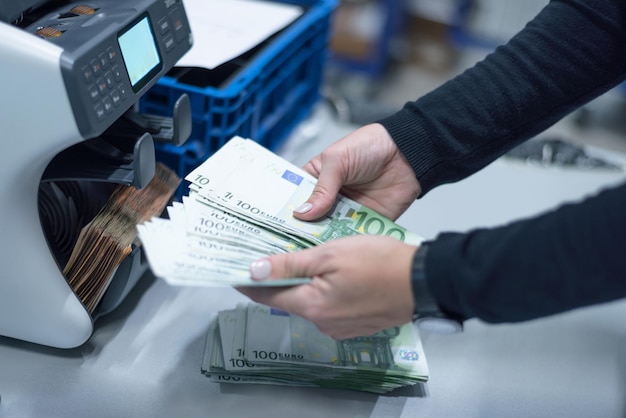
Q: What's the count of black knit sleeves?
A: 2